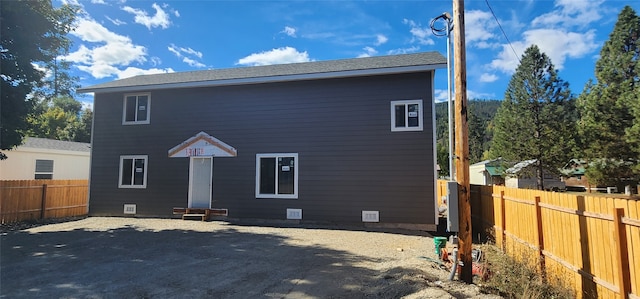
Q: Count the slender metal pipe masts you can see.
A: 1